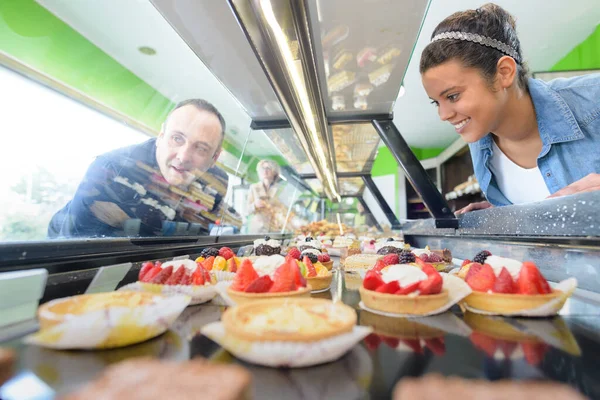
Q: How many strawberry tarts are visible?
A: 4